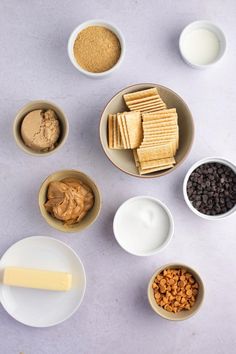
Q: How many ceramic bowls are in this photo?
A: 8